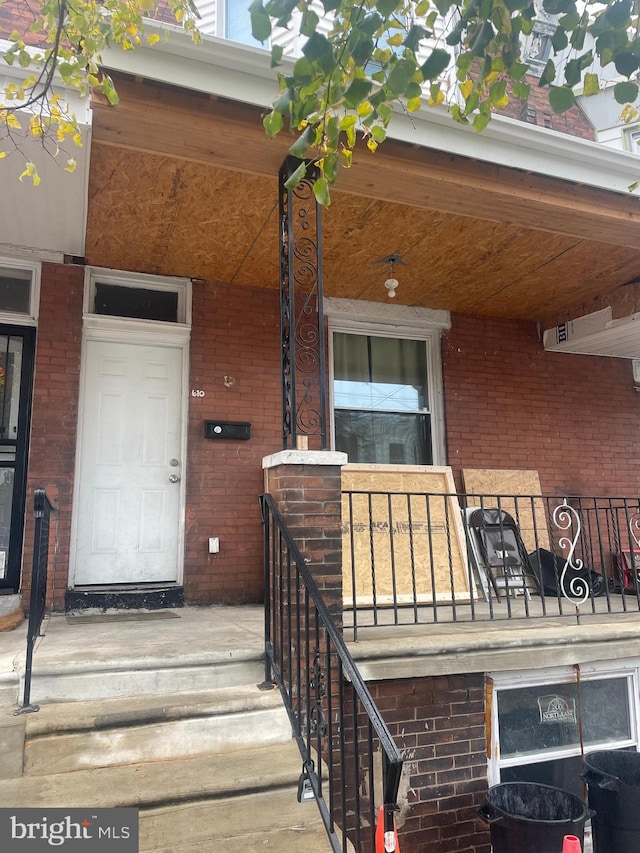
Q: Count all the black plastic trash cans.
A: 2